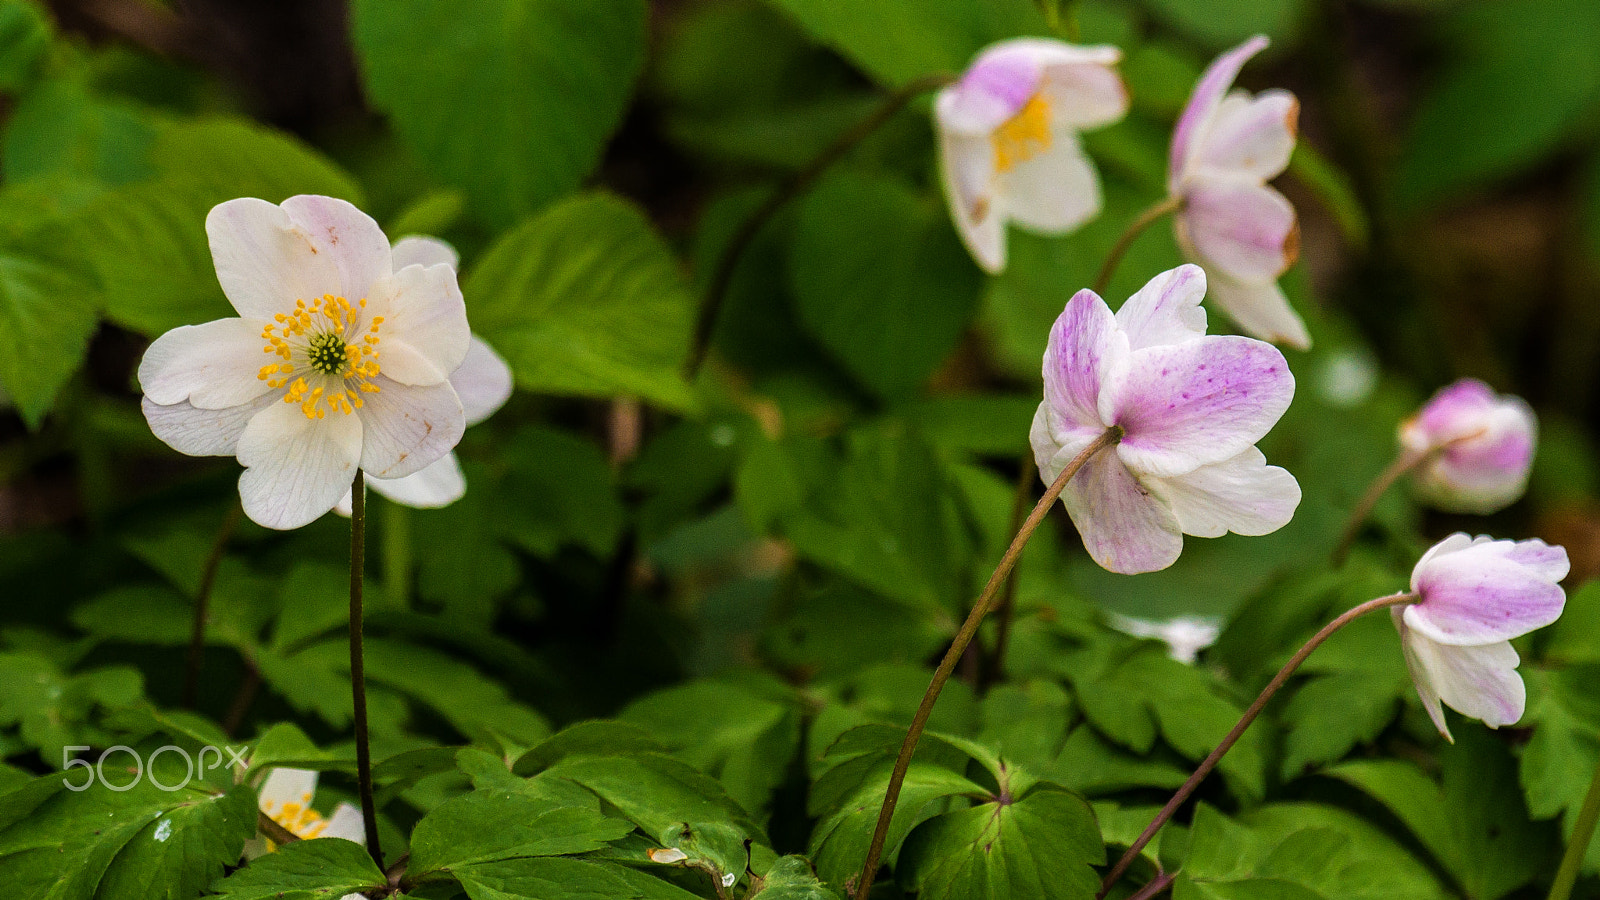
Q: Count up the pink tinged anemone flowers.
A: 5